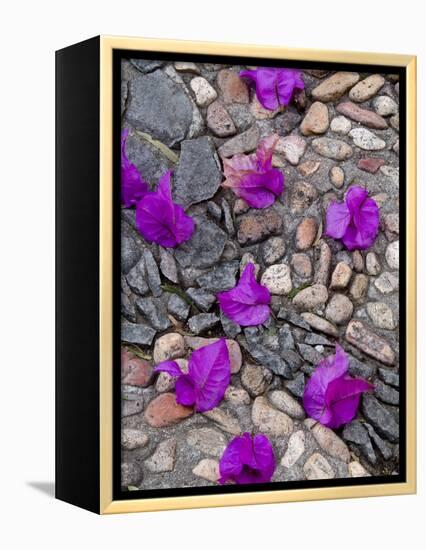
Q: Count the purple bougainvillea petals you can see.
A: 9